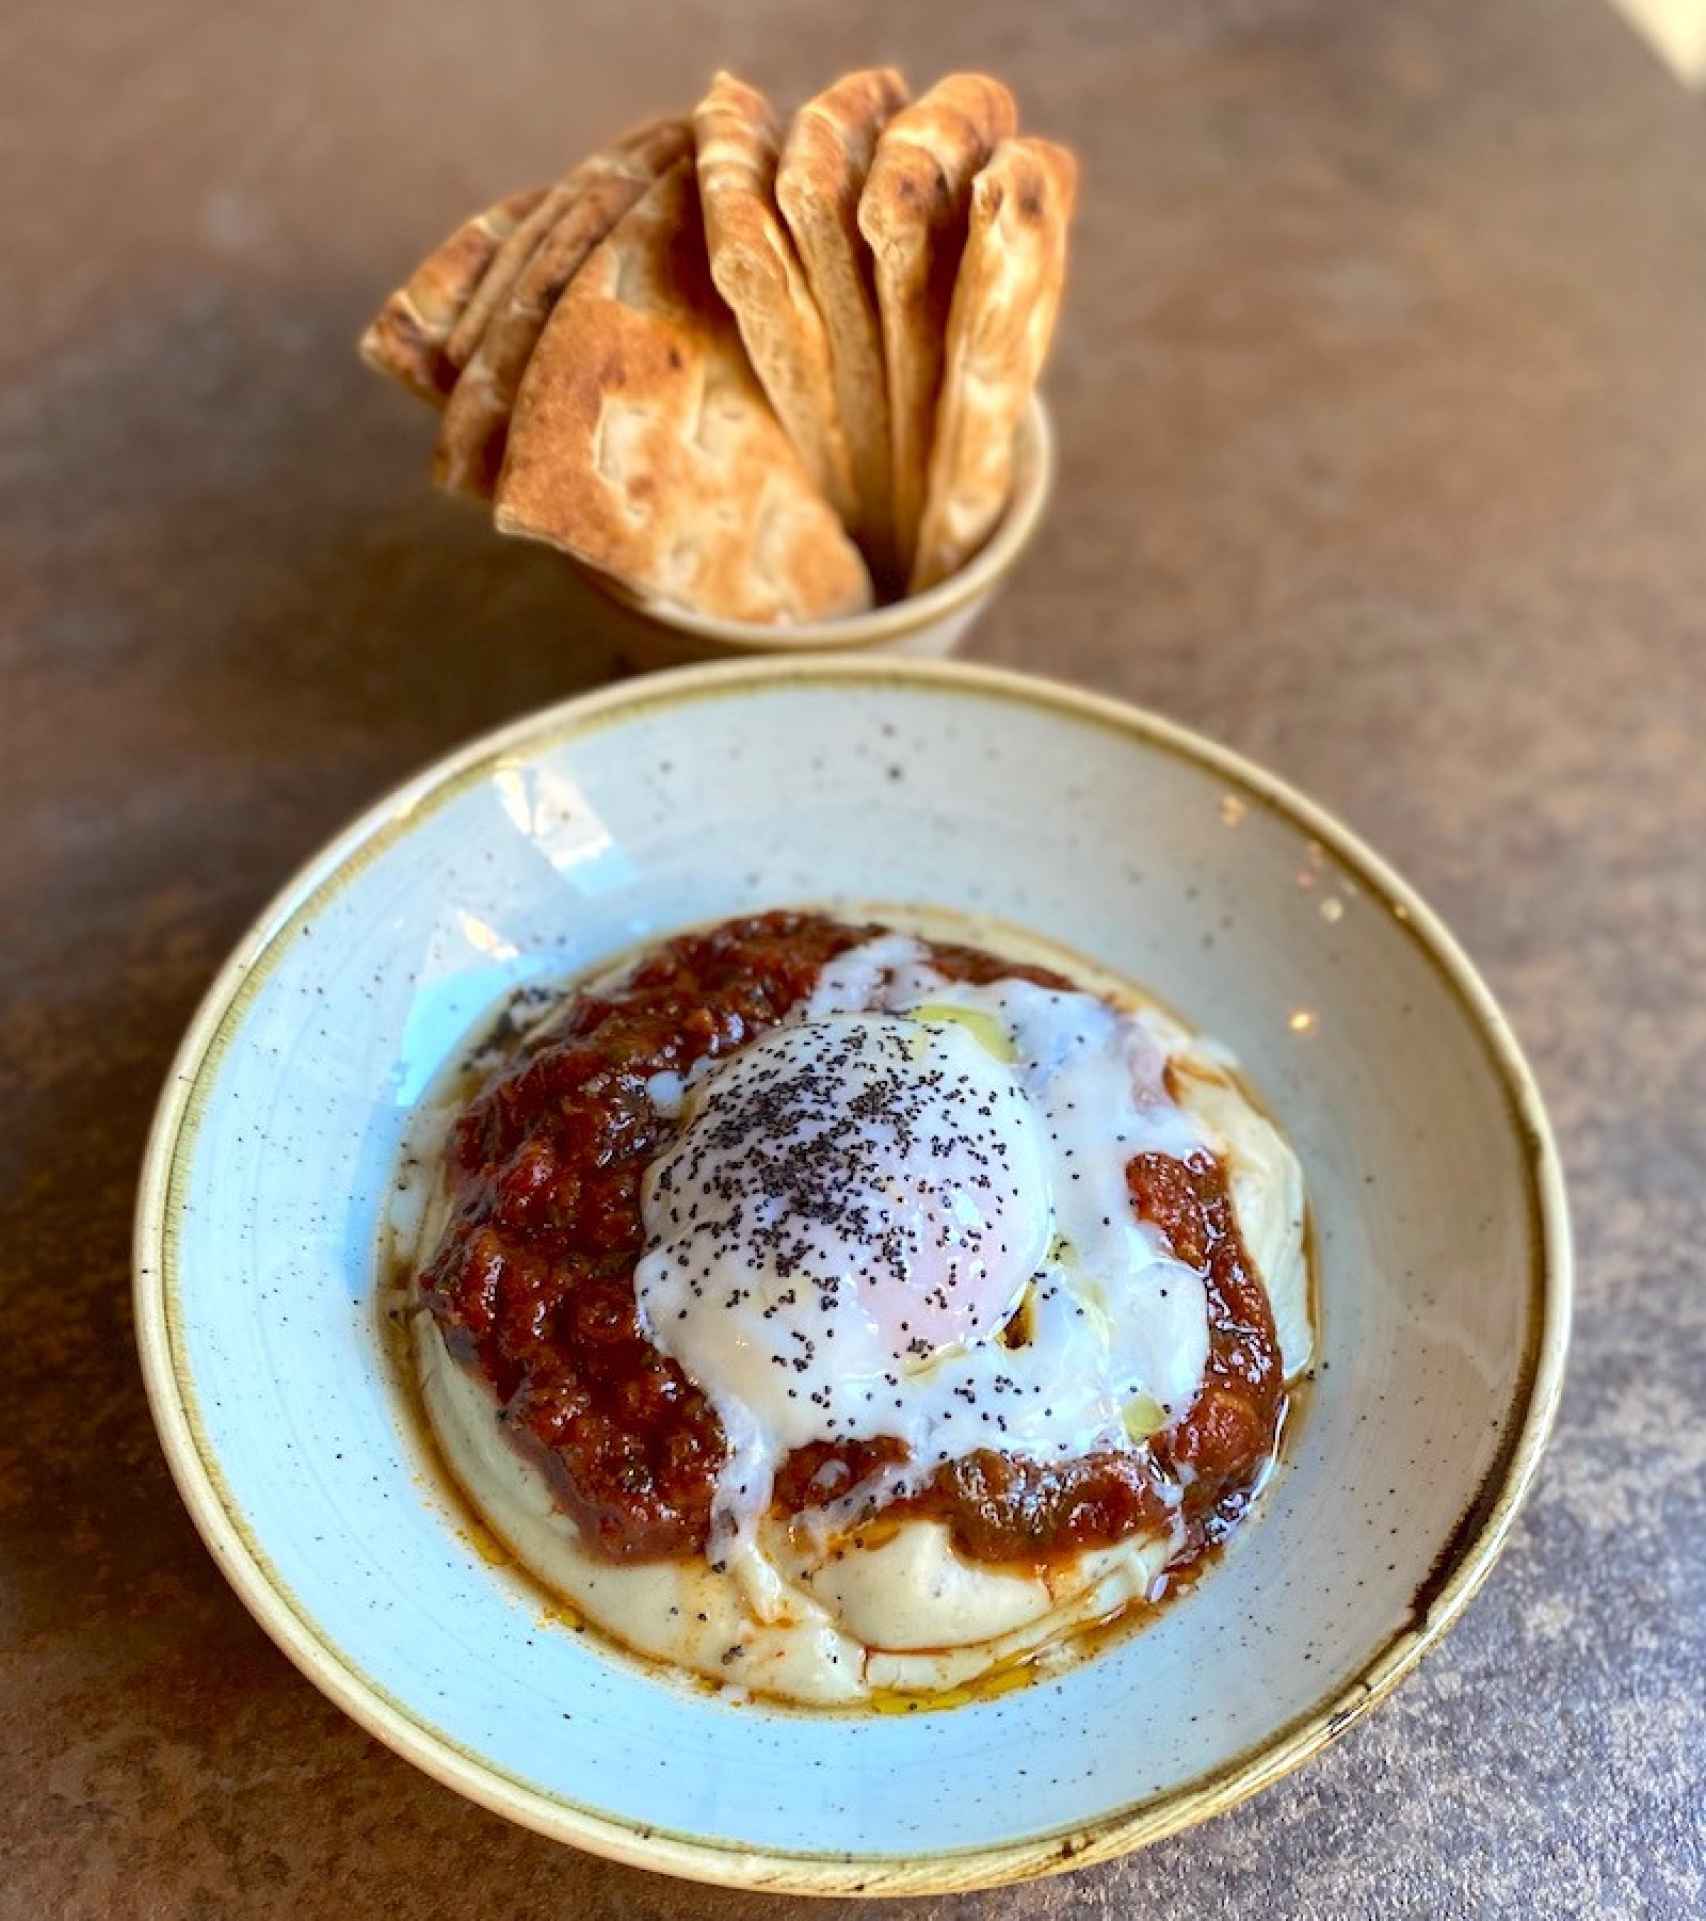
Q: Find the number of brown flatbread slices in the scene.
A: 8